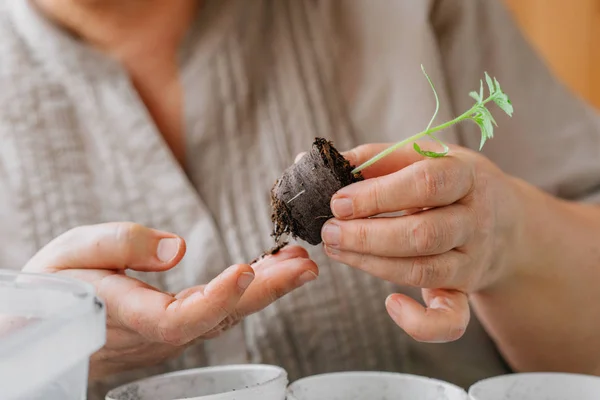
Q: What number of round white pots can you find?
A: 3